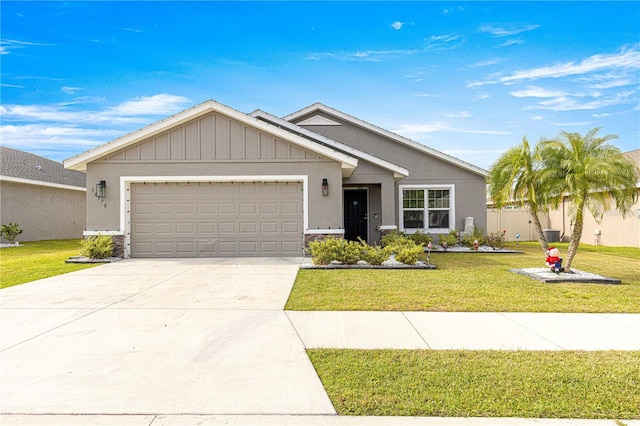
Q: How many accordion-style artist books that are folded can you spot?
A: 0